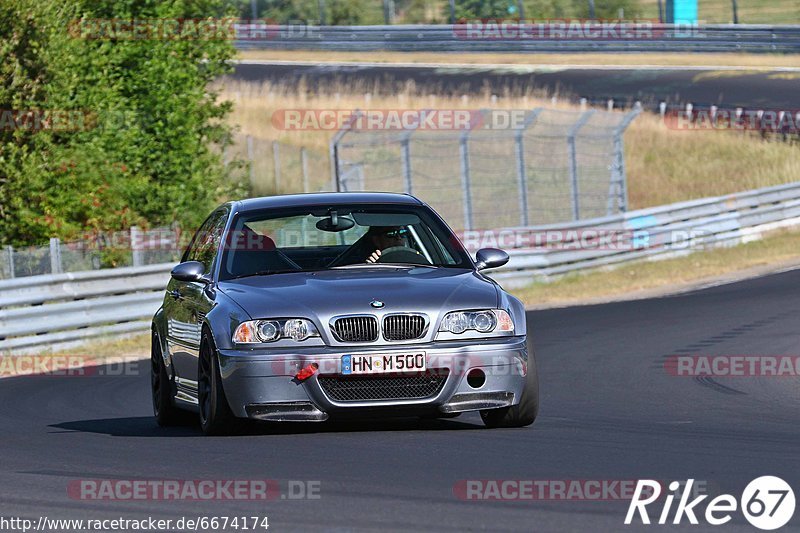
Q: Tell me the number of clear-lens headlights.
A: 2